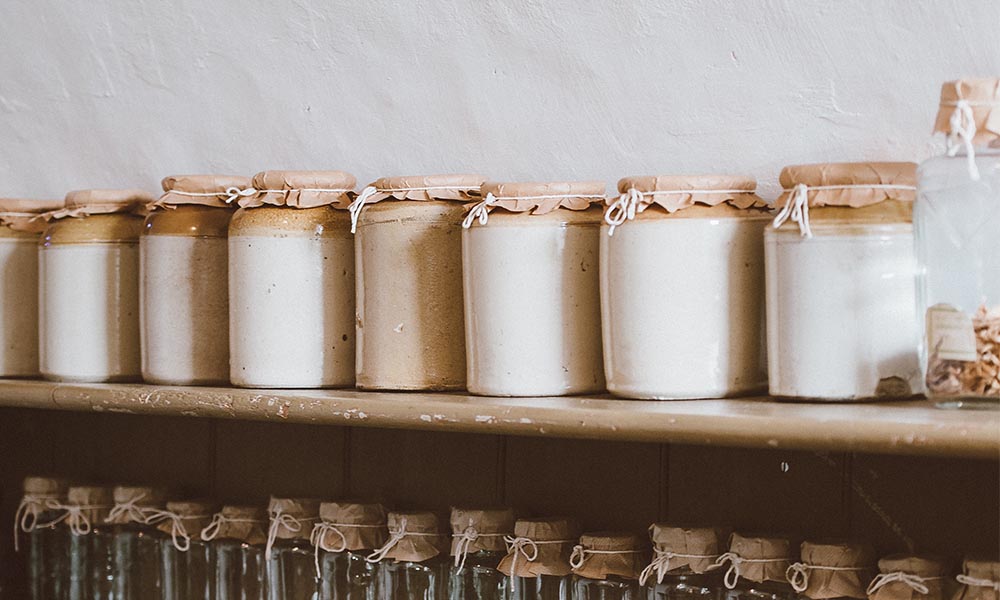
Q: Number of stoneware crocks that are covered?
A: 8